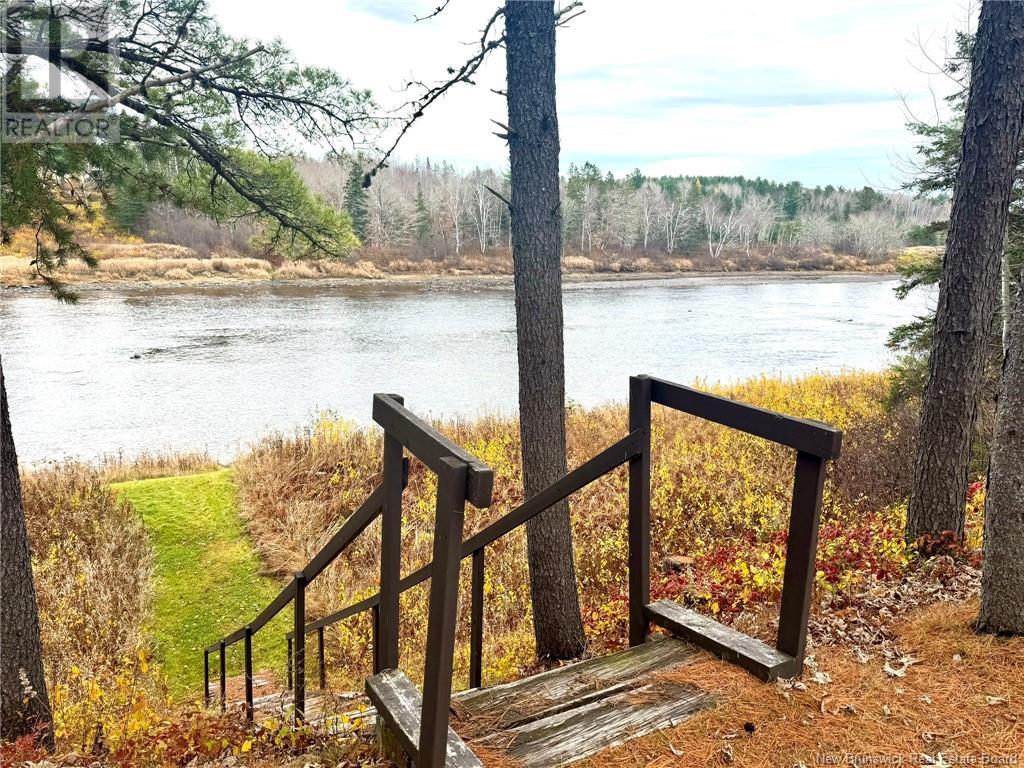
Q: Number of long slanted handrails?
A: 2